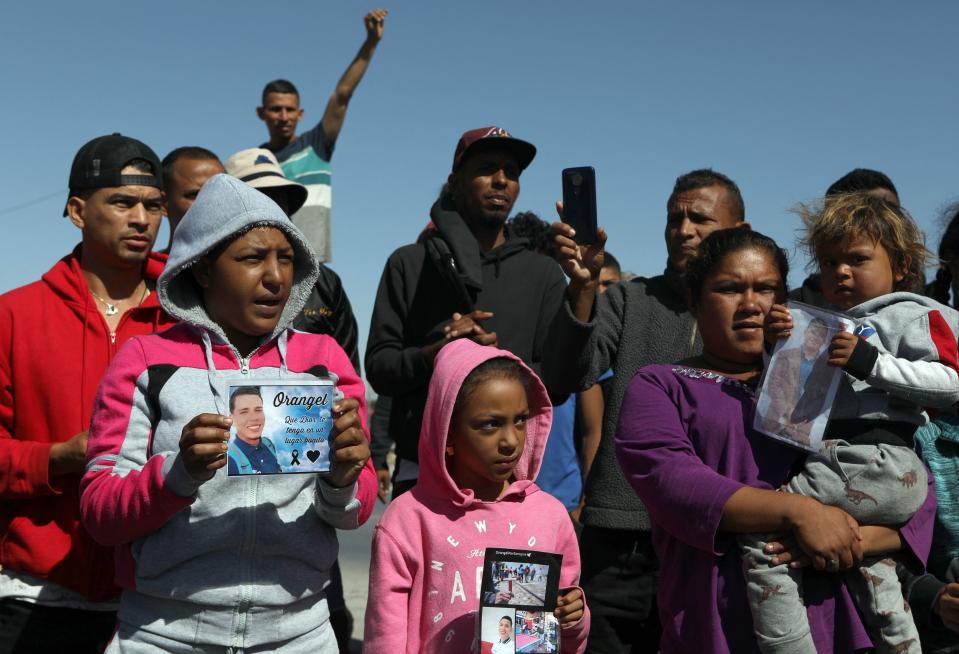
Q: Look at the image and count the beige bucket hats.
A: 1